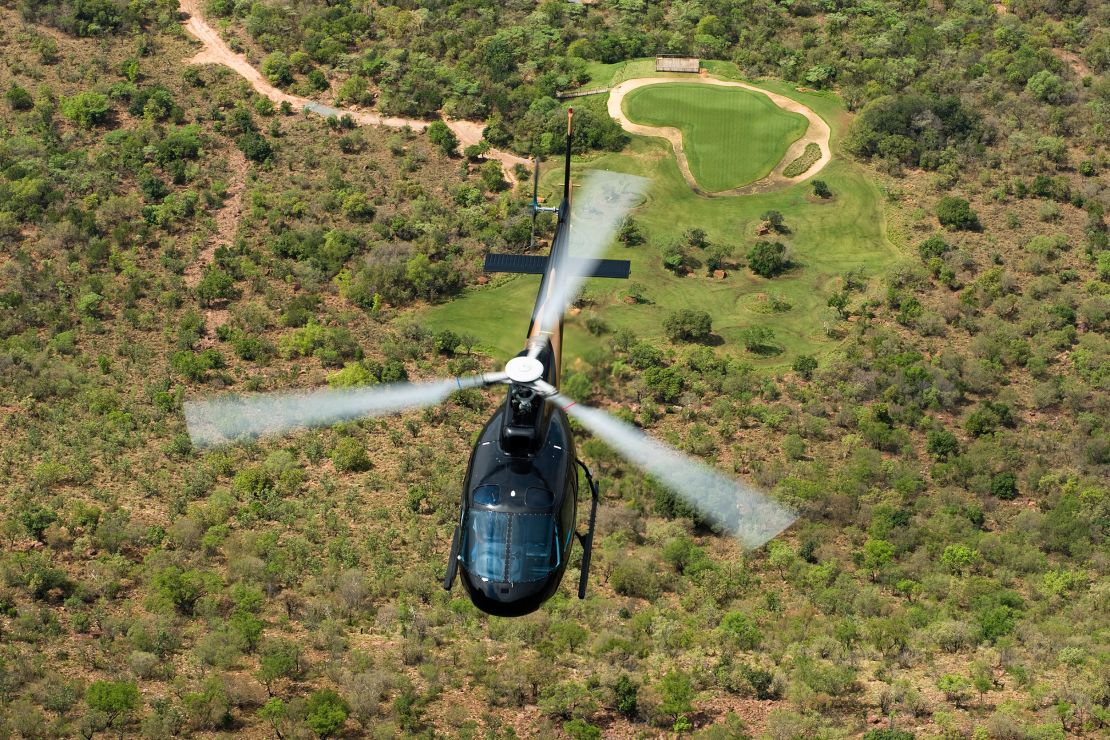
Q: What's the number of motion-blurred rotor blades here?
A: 3